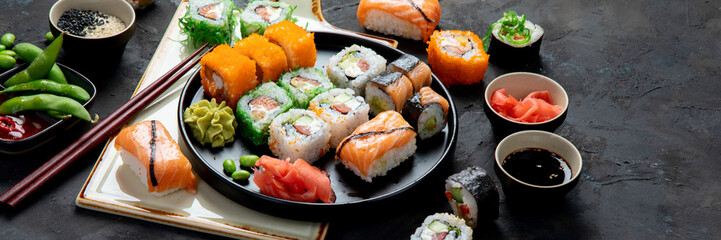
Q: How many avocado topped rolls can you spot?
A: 0